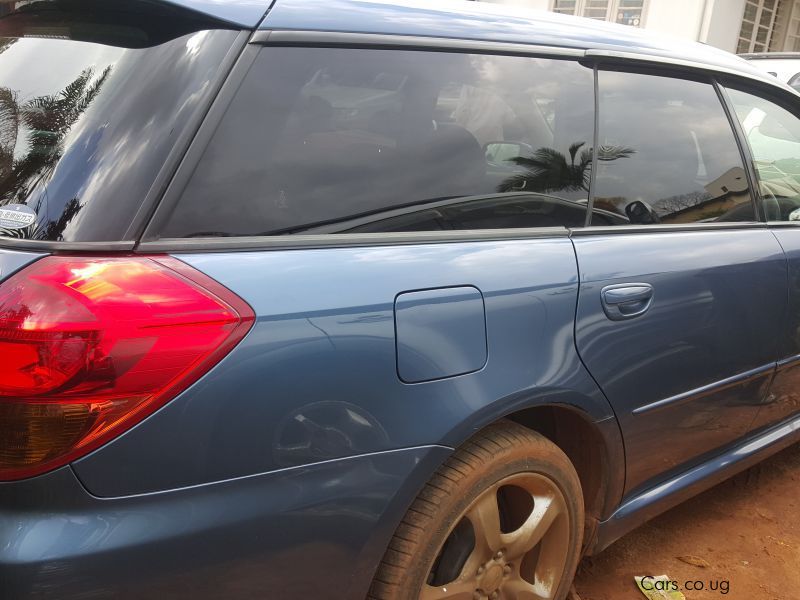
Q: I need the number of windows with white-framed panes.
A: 2